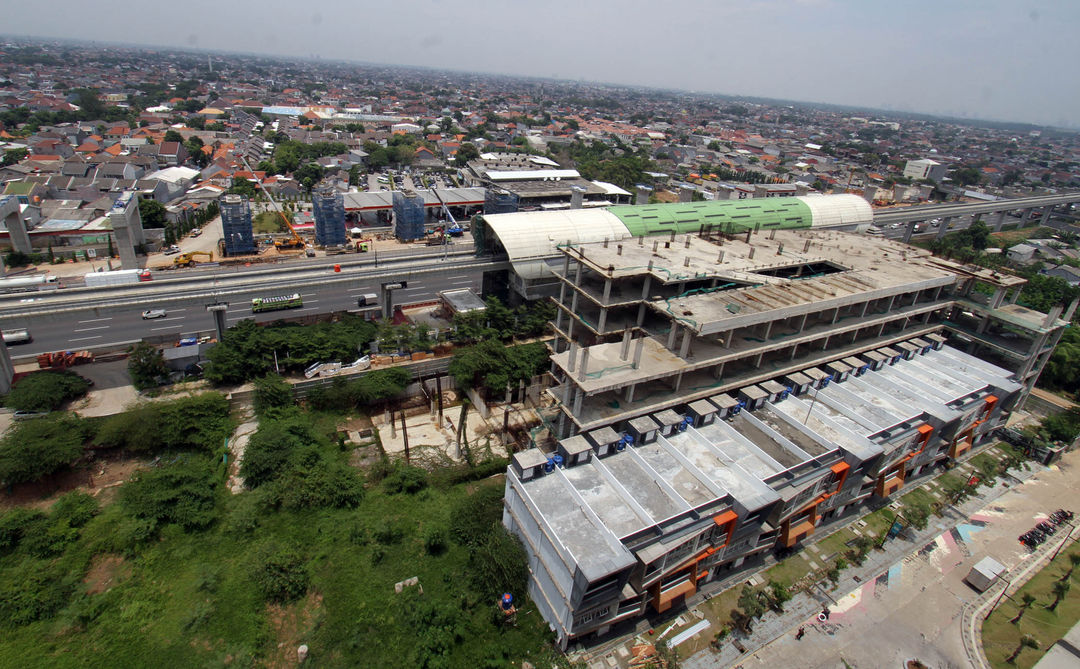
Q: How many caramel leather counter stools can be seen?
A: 0